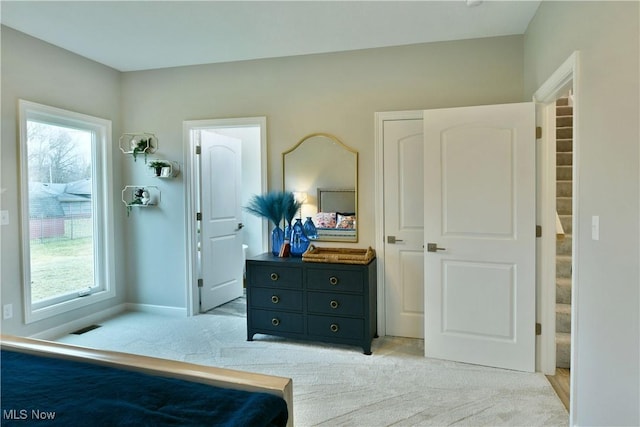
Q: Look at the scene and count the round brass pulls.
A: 6